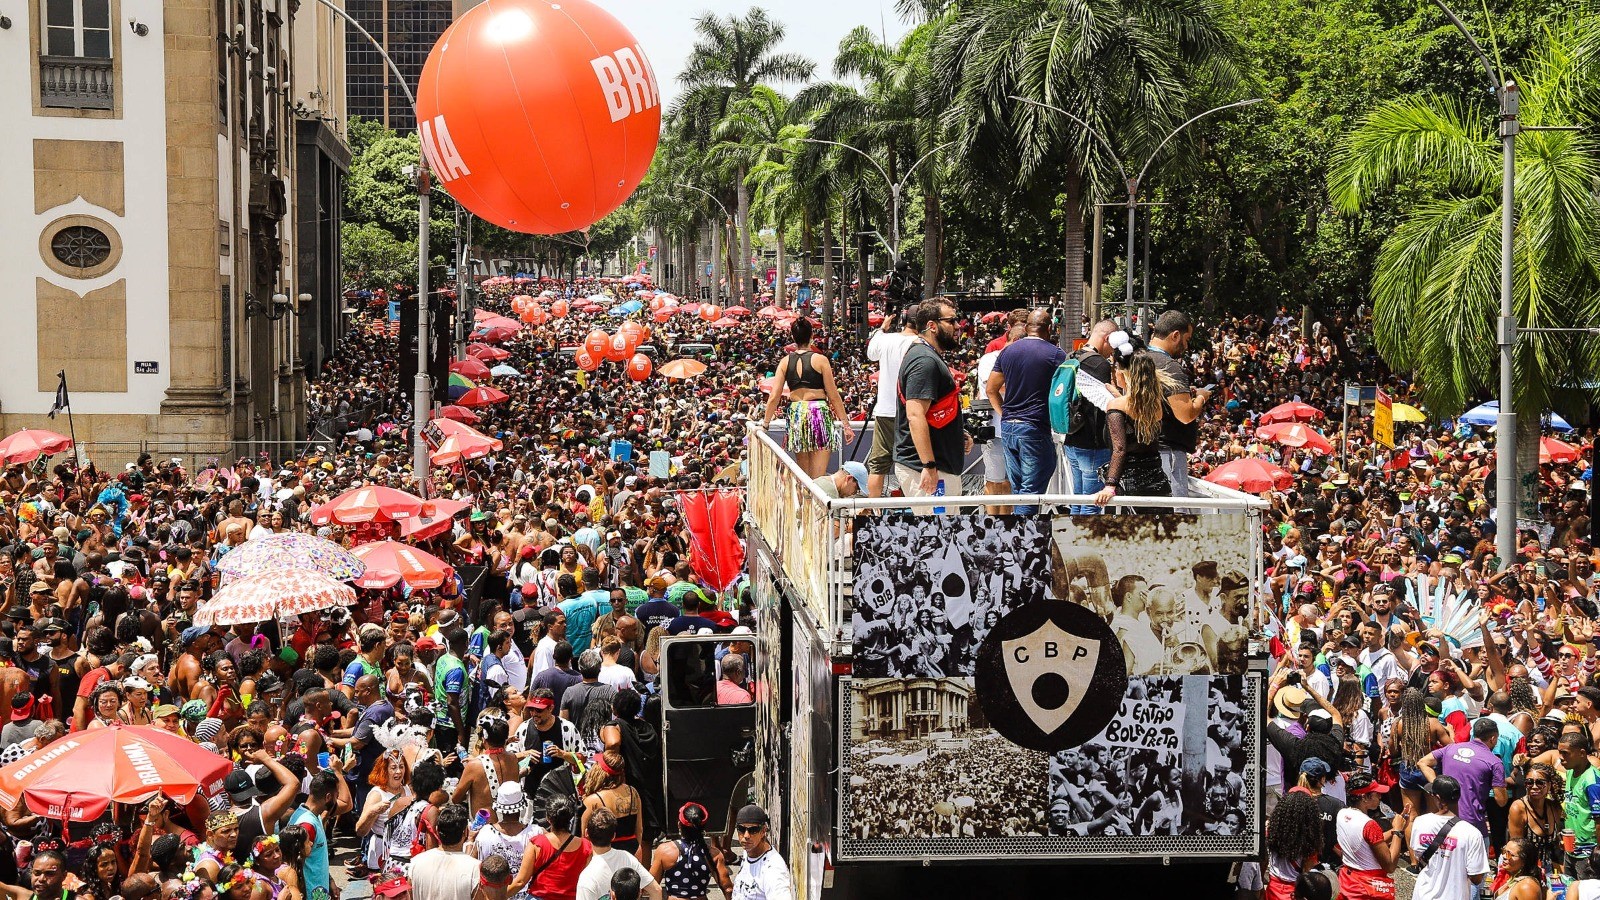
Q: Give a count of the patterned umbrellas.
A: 2